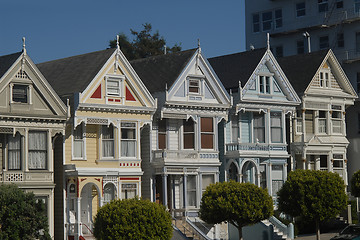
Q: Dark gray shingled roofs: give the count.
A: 5